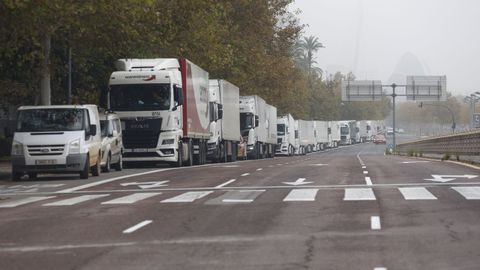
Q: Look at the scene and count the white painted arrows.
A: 3